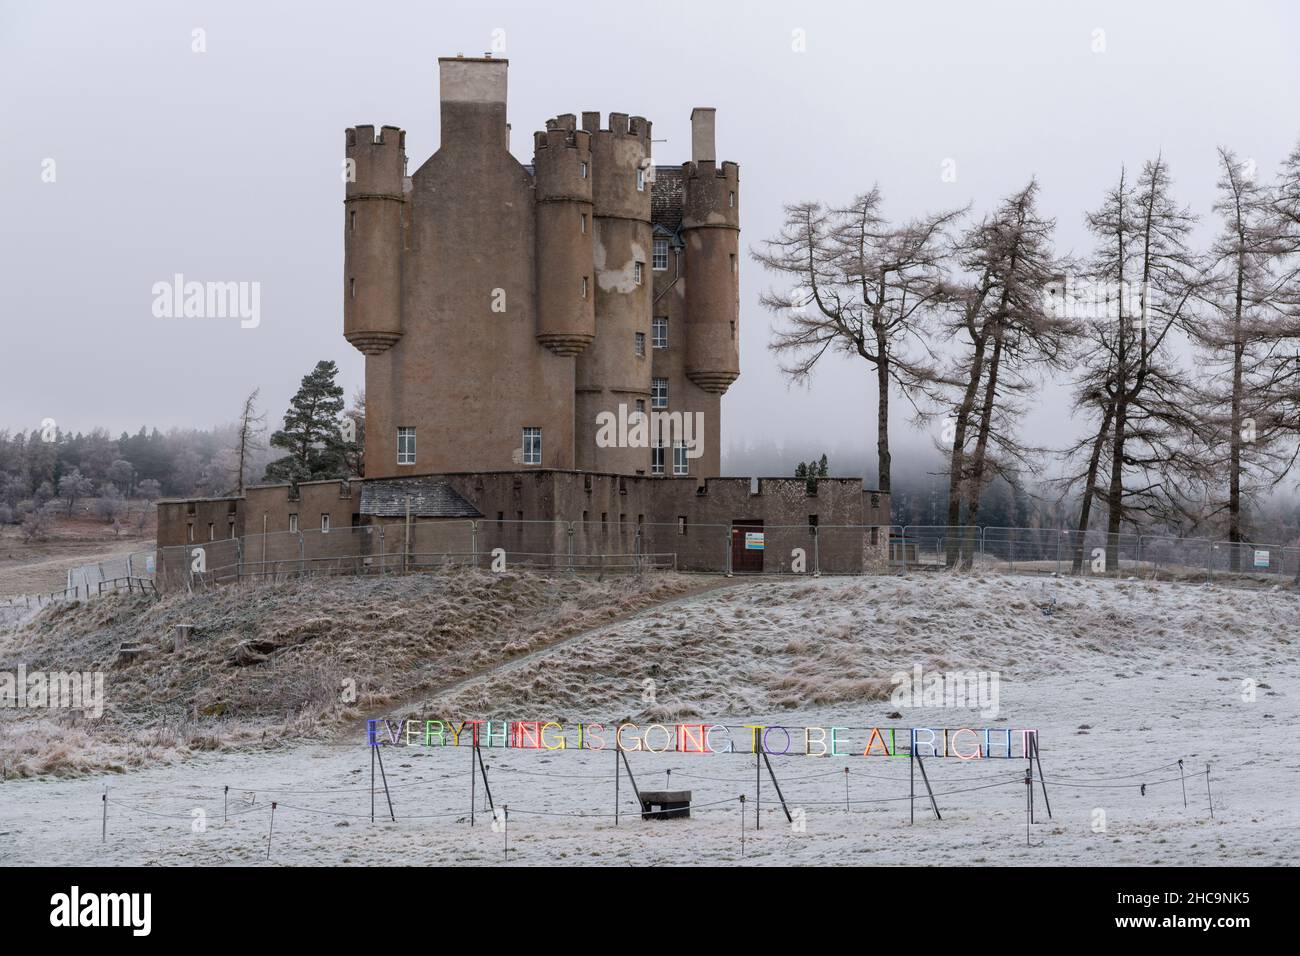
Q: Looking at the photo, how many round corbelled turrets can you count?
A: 3